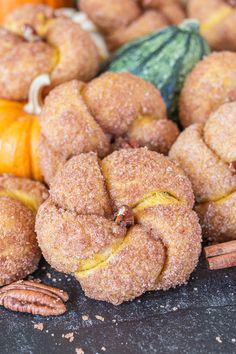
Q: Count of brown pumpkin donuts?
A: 8